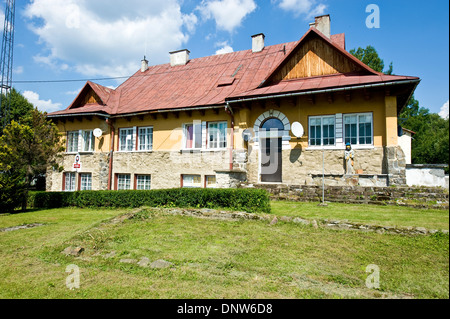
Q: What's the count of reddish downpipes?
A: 2